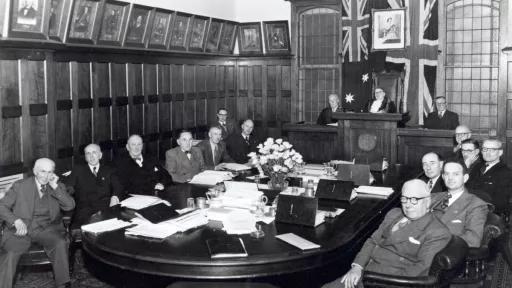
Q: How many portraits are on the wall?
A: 13